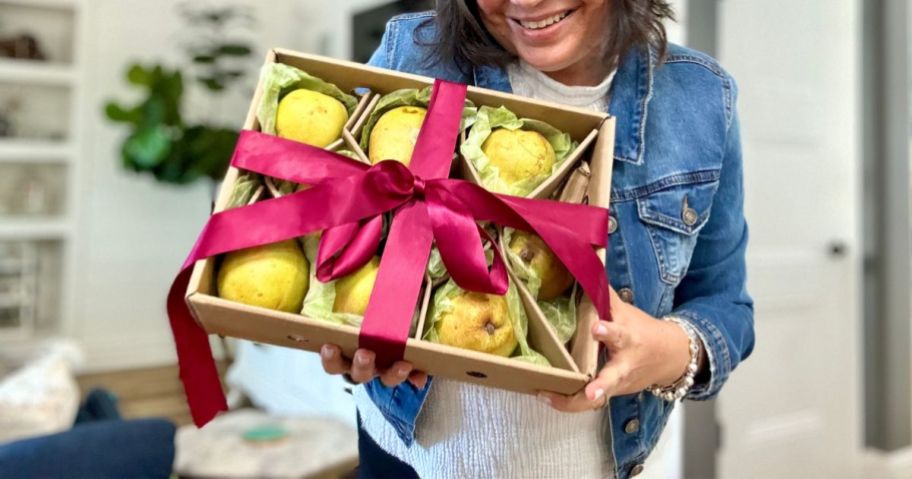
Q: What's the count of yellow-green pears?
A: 7